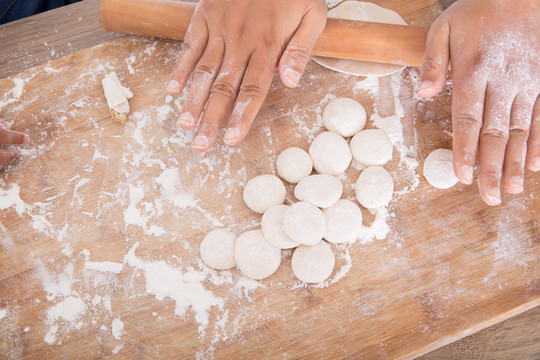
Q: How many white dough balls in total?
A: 14